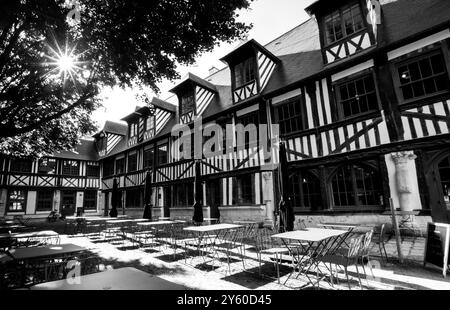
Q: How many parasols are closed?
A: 4